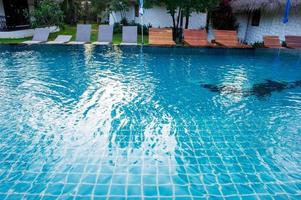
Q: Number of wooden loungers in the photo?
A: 5